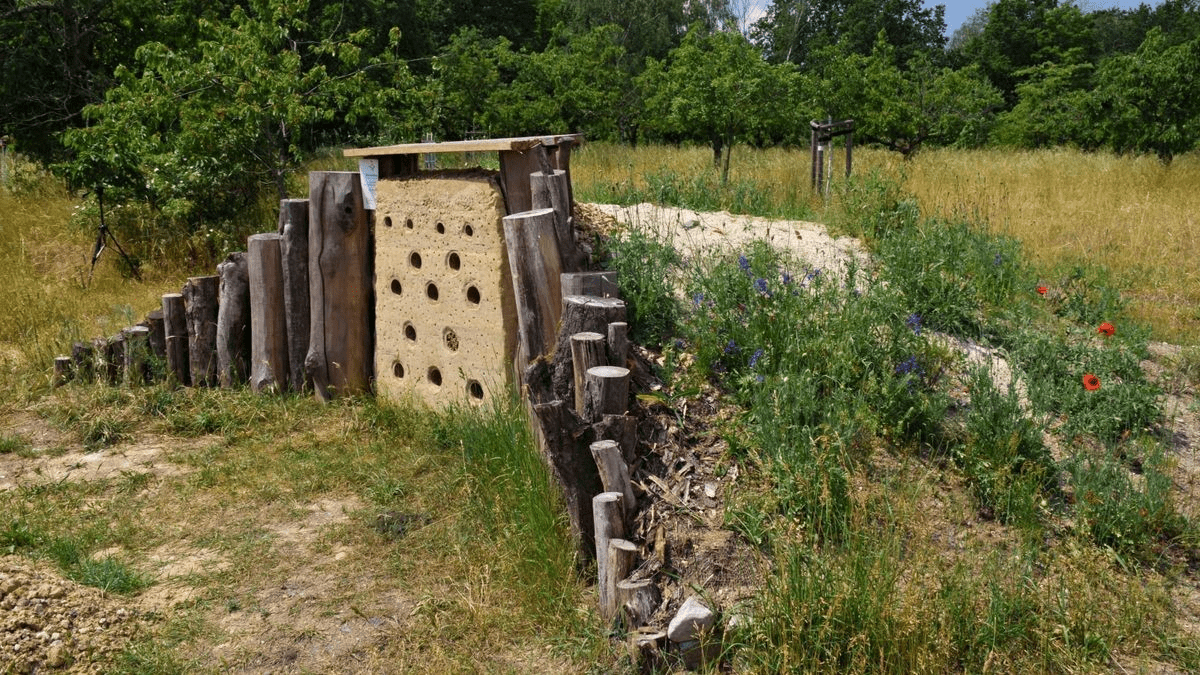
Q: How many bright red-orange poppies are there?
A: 3